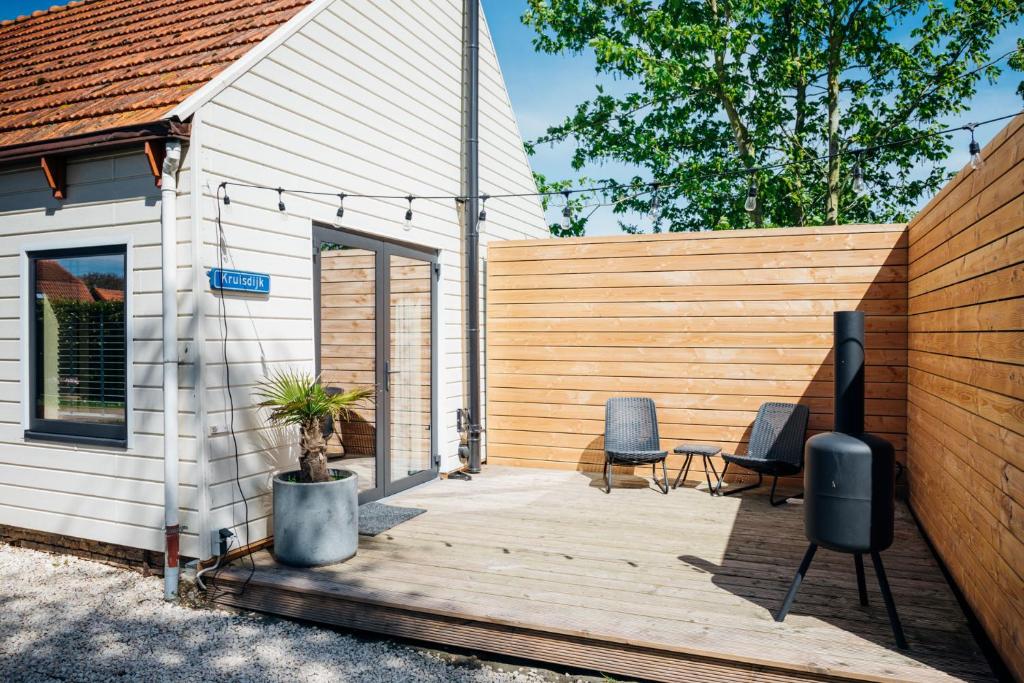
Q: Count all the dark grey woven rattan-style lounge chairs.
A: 2